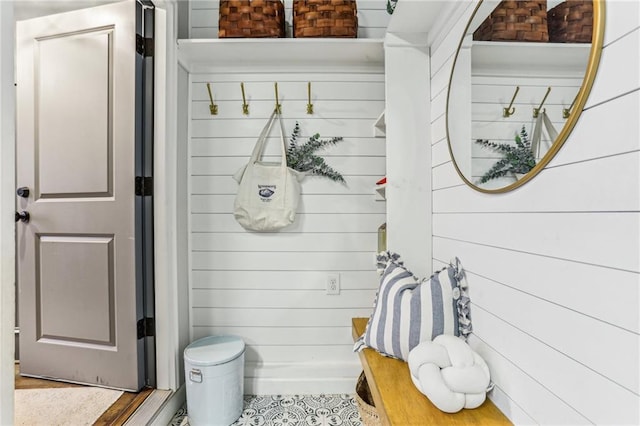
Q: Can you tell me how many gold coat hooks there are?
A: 4